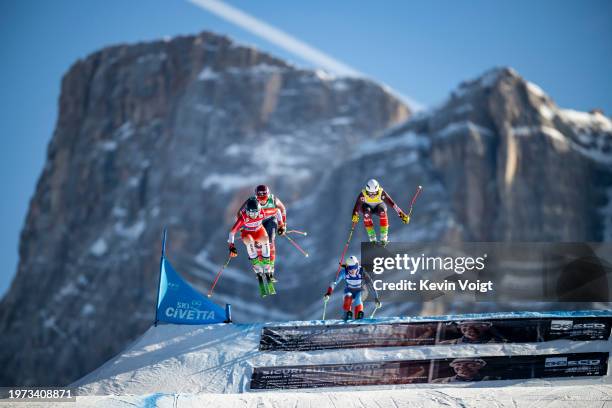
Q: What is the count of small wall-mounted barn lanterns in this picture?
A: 0